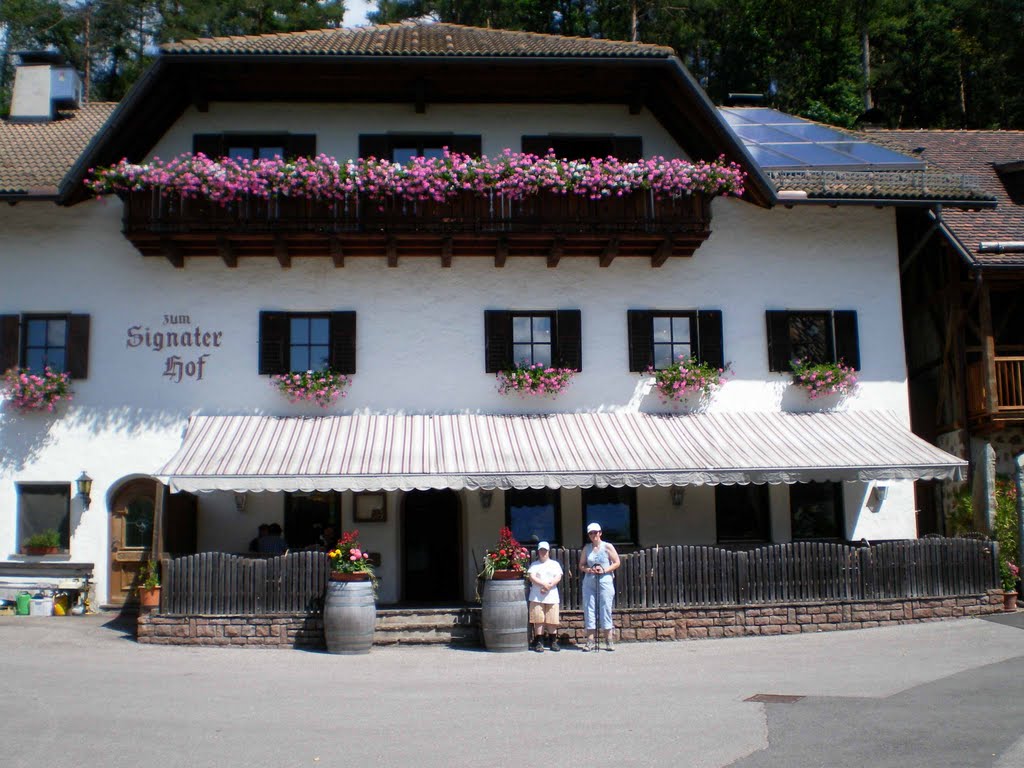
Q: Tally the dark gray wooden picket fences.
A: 2